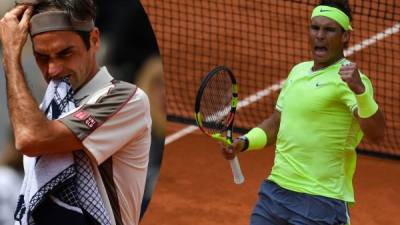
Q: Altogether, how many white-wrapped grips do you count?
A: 1